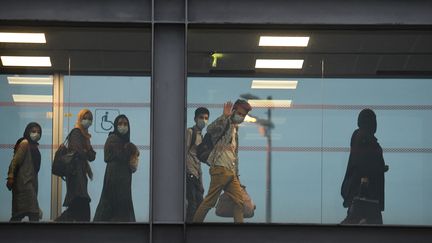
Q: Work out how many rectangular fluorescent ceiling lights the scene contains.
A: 8